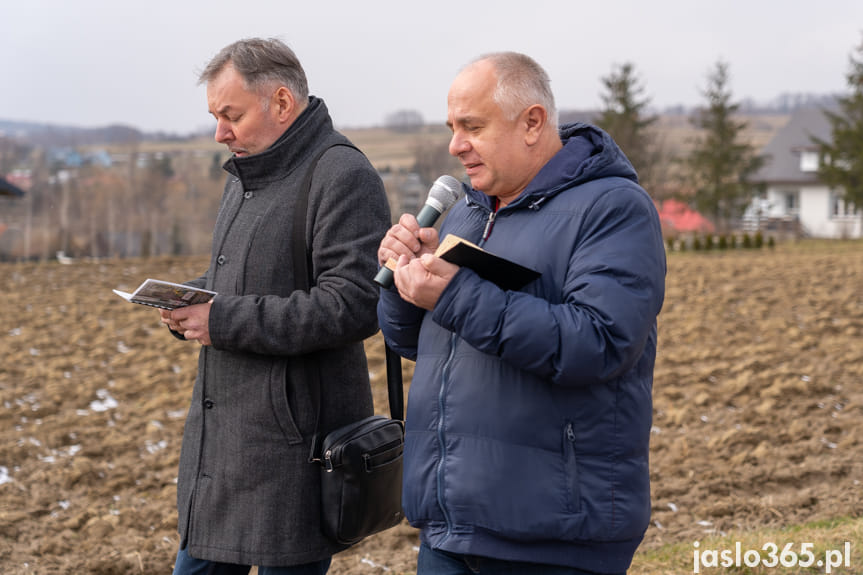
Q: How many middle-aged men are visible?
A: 2